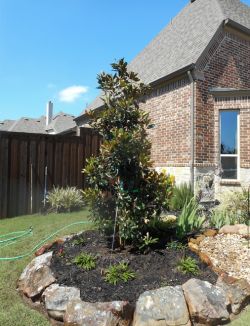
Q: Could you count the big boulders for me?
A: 6